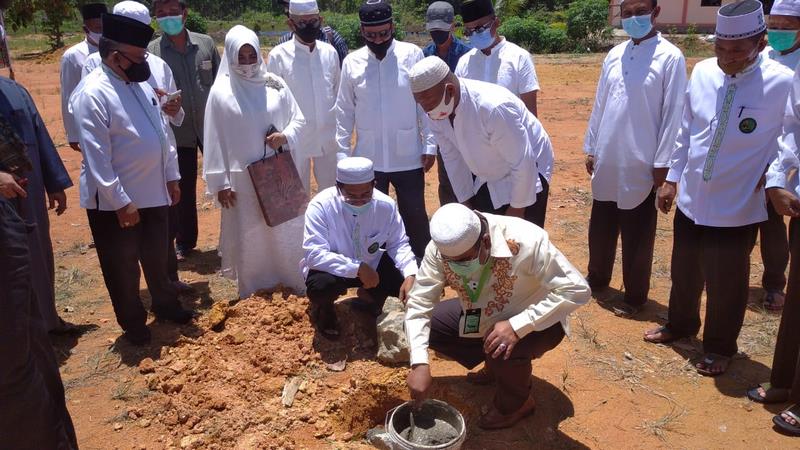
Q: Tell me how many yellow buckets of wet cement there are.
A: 0